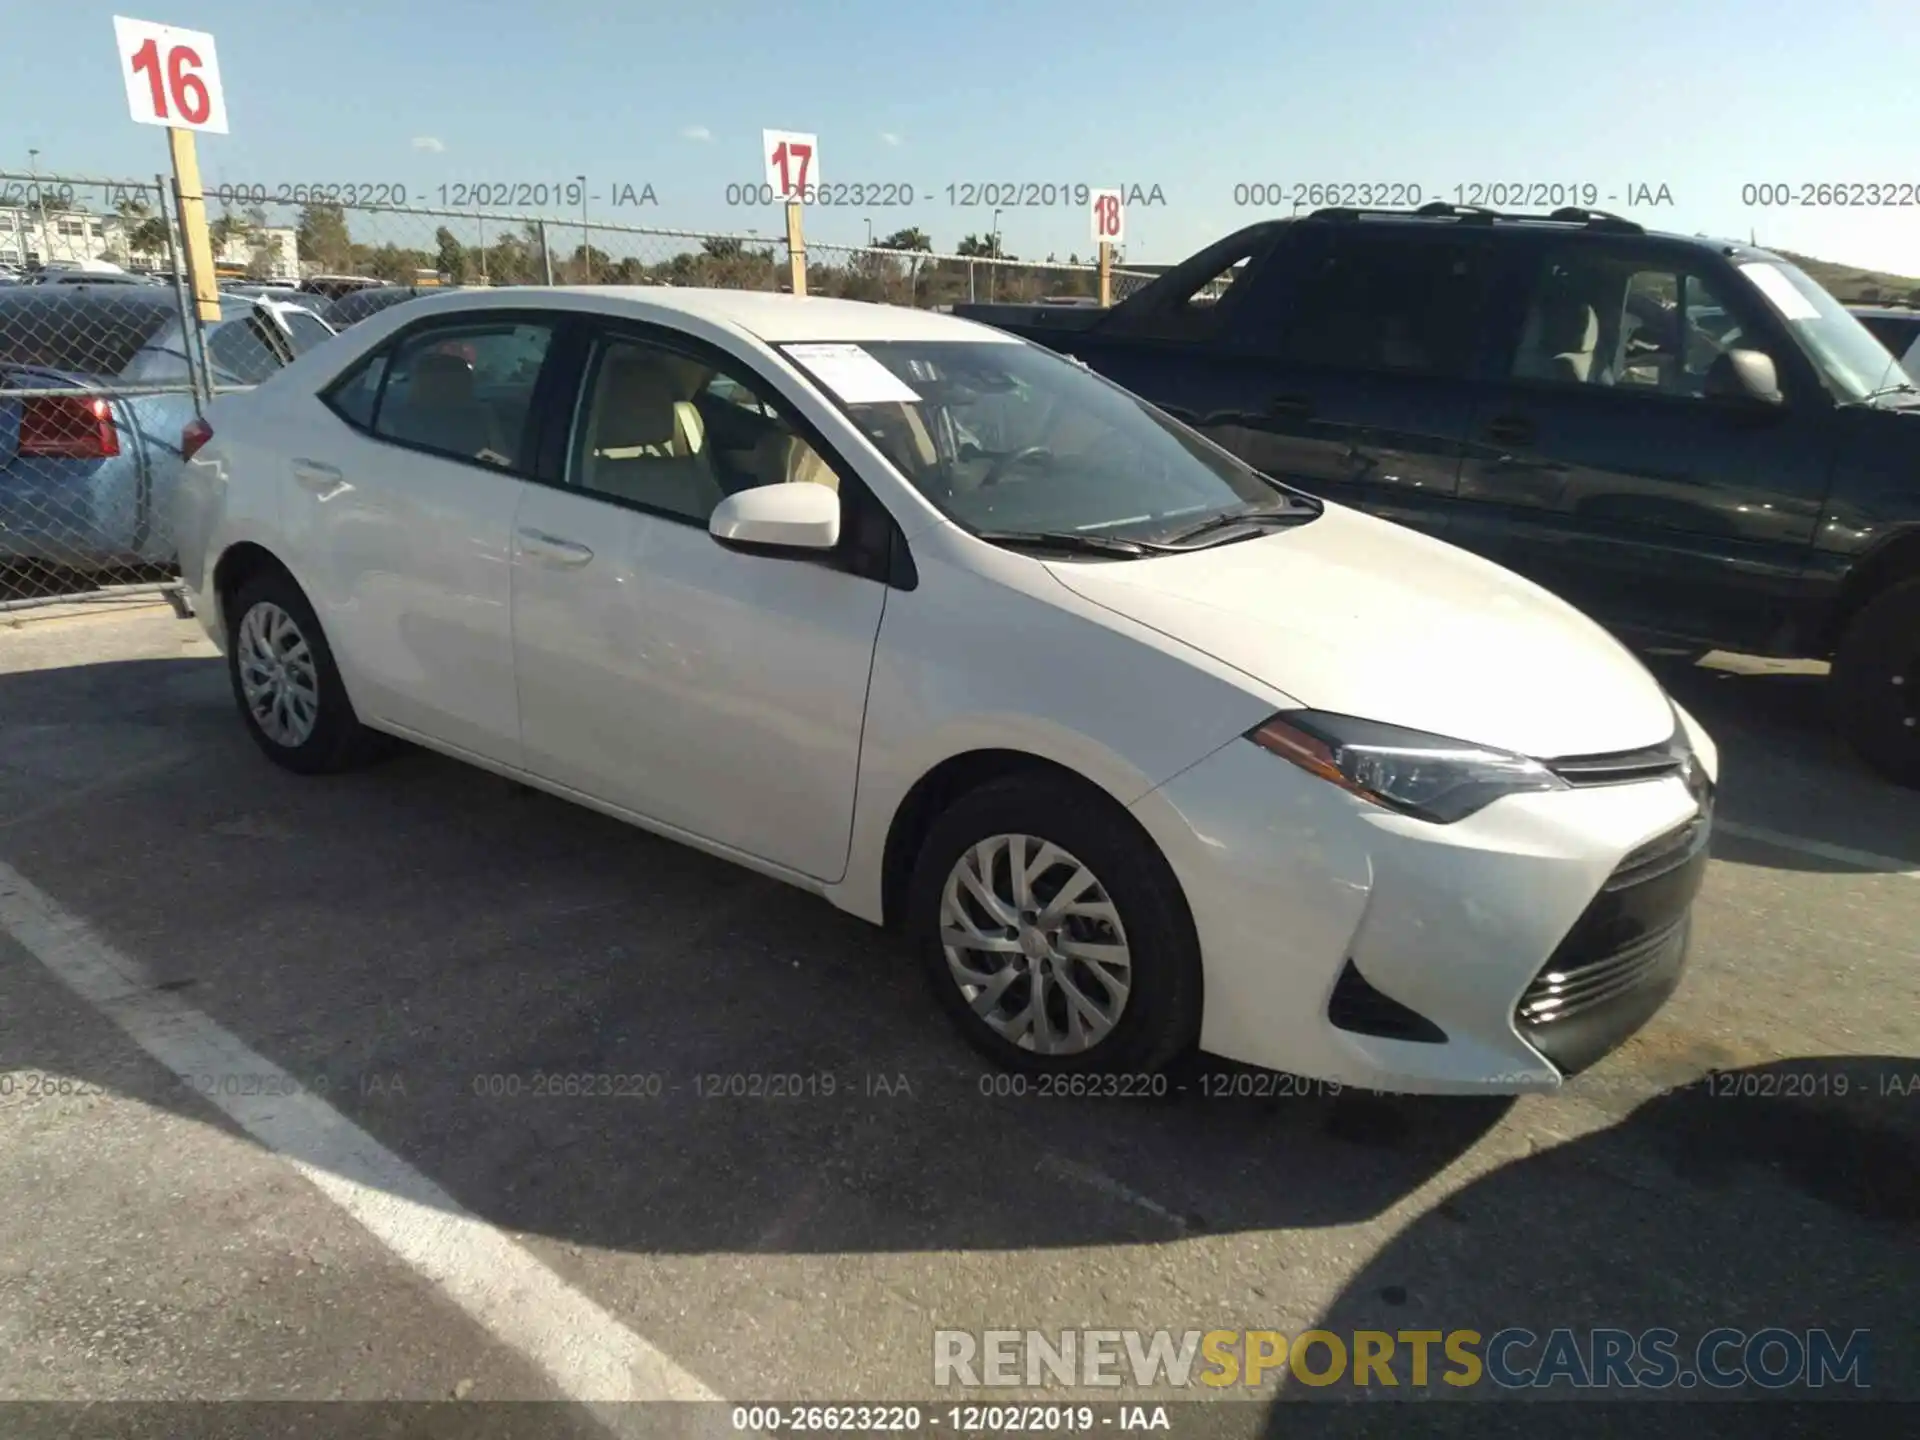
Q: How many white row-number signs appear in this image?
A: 3